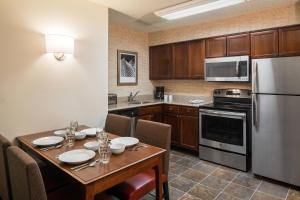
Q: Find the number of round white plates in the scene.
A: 4